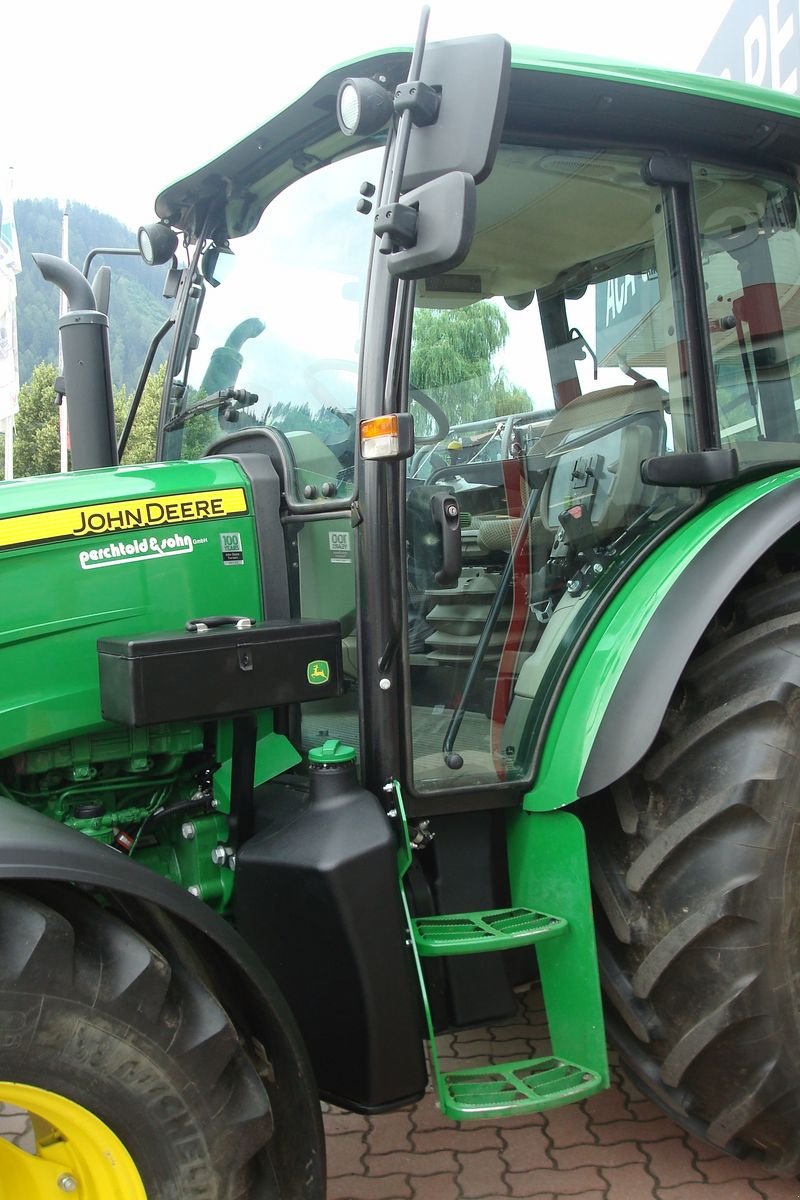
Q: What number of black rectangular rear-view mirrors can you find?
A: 2